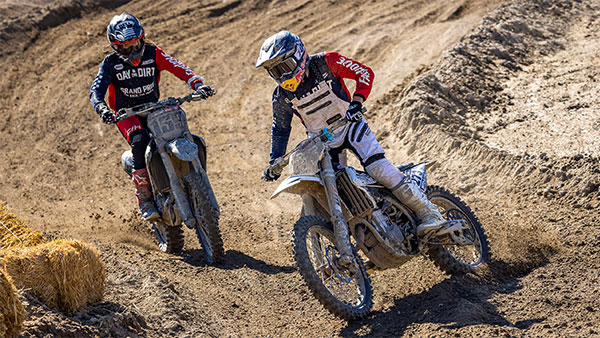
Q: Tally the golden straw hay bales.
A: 3